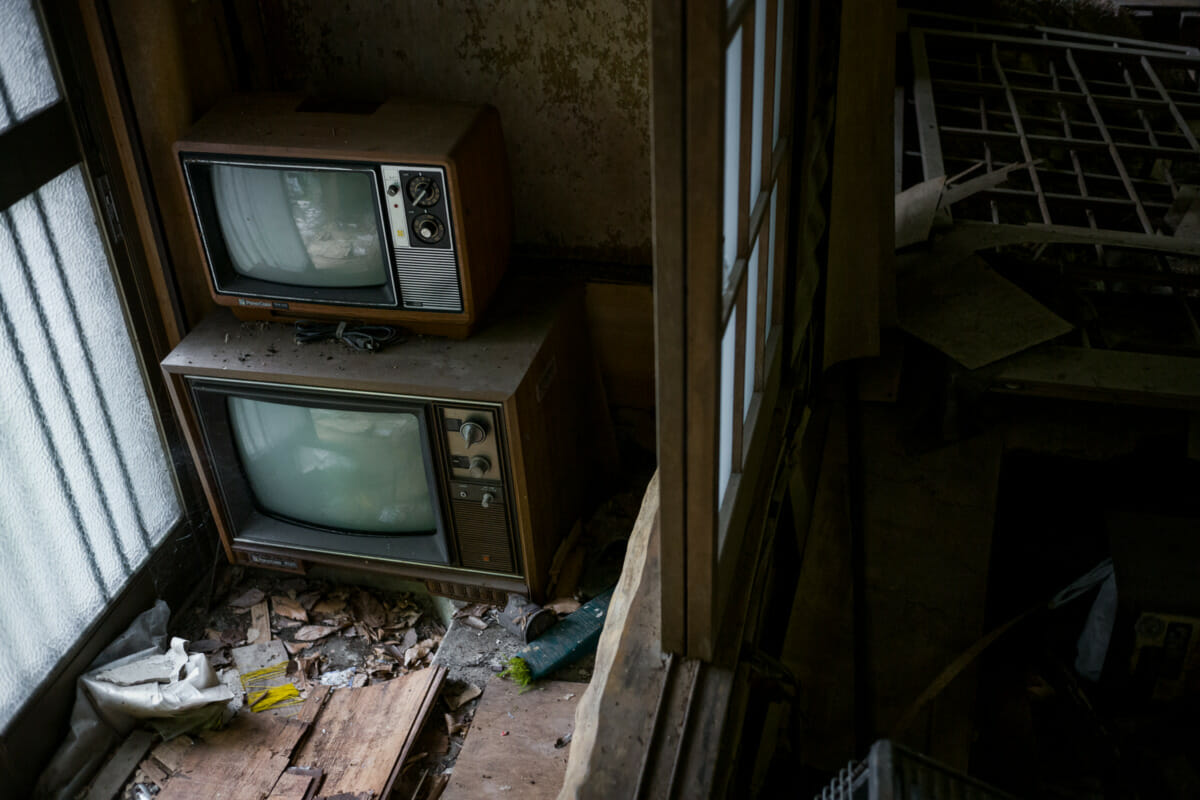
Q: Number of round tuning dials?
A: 4